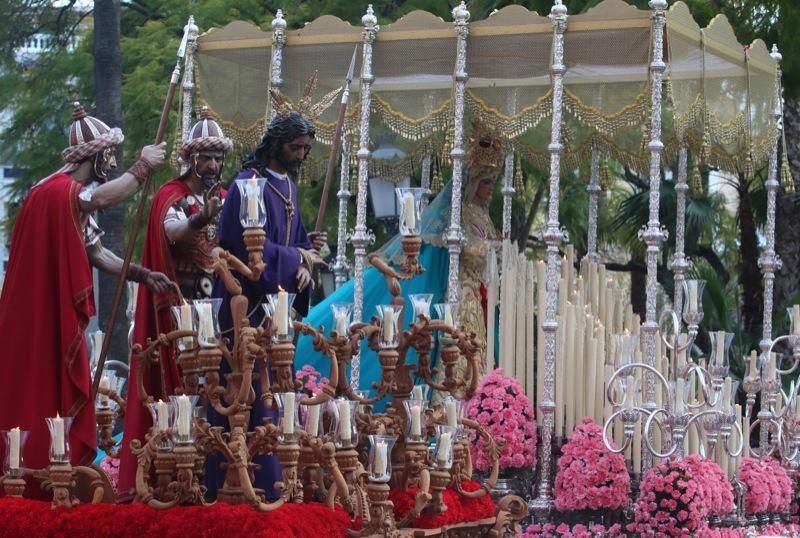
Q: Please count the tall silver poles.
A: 12